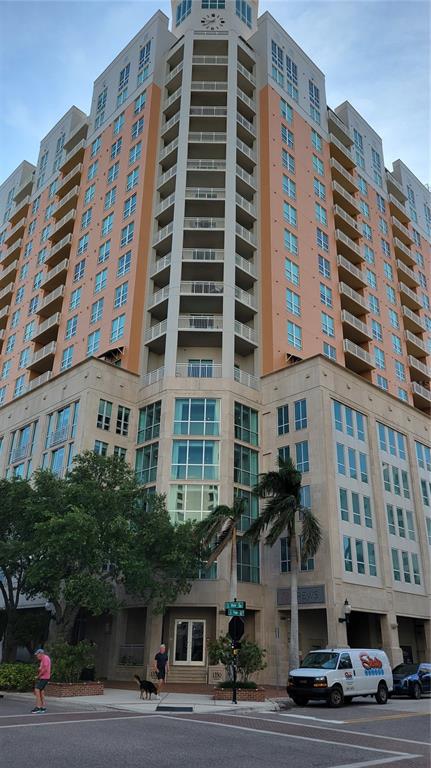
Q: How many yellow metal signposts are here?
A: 0